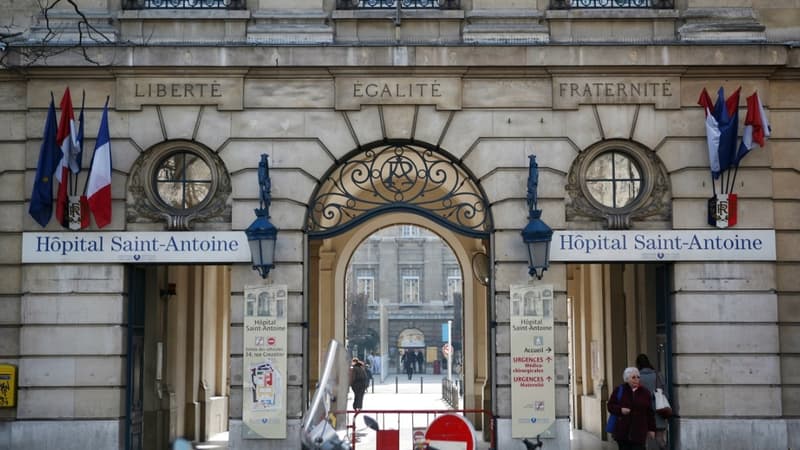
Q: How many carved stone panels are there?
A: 3